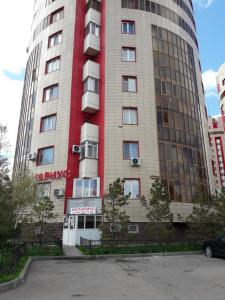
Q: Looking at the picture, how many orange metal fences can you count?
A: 0